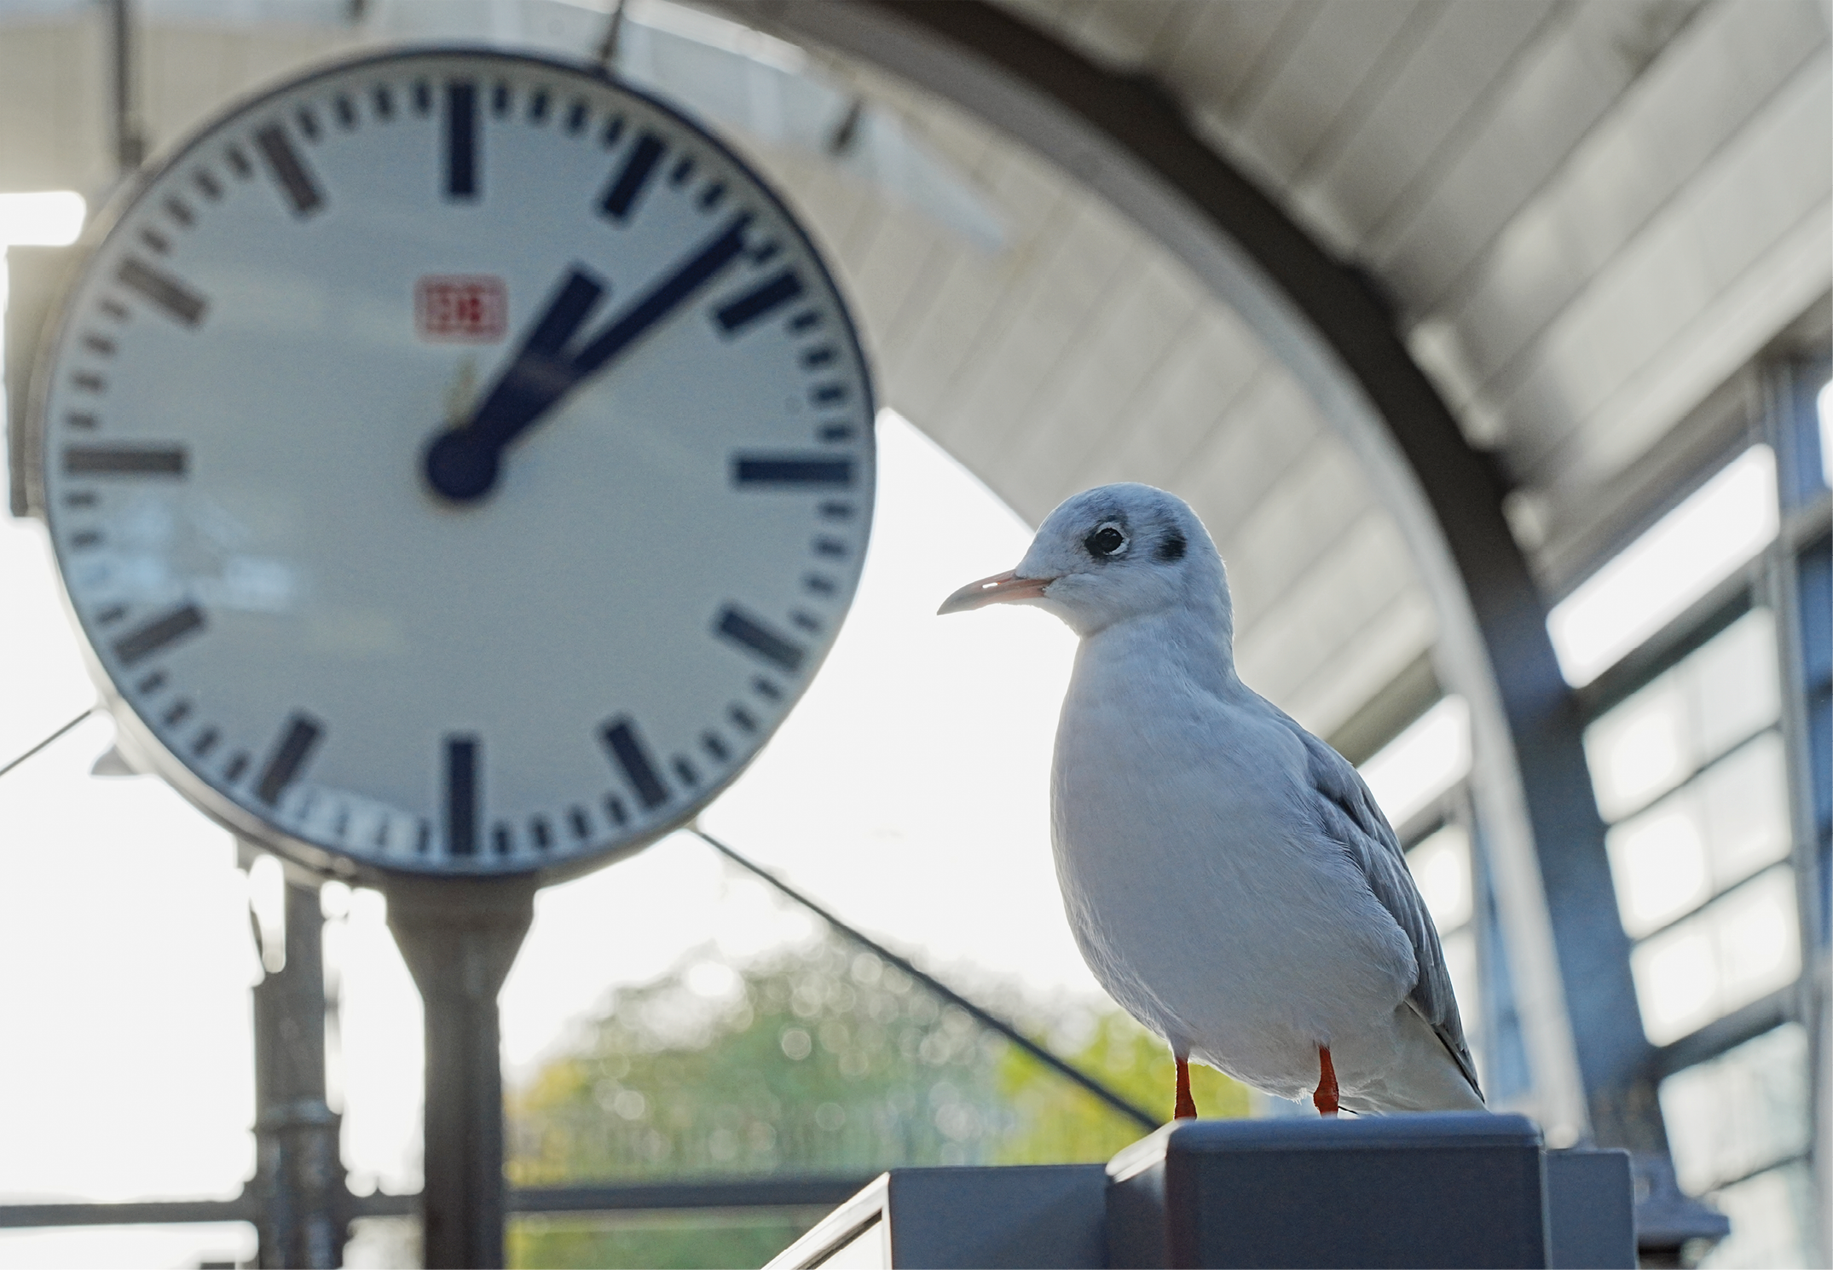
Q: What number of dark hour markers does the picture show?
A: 12